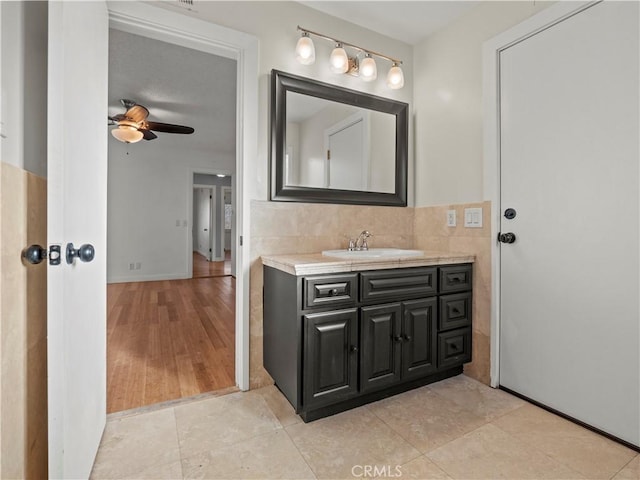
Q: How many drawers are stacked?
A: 3